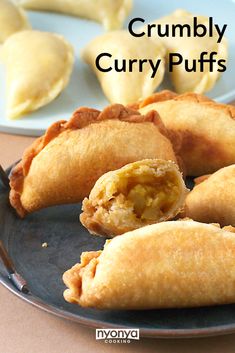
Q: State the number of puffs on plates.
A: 10